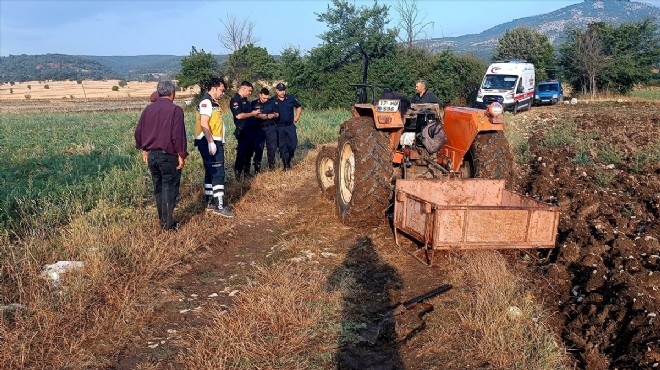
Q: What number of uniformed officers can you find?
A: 3